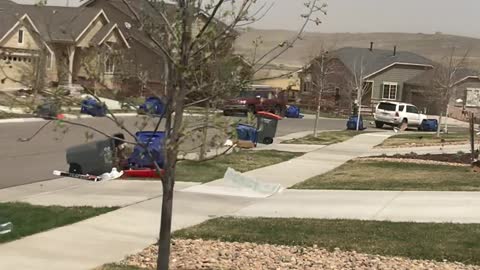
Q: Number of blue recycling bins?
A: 7